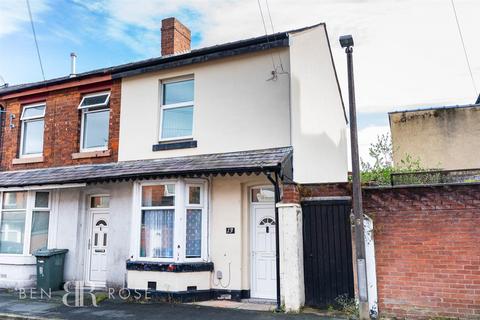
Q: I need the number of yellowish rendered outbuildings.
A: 1